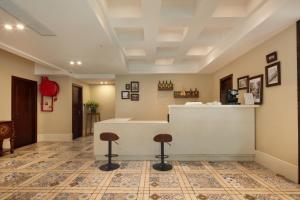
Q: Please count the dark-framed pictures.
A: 8